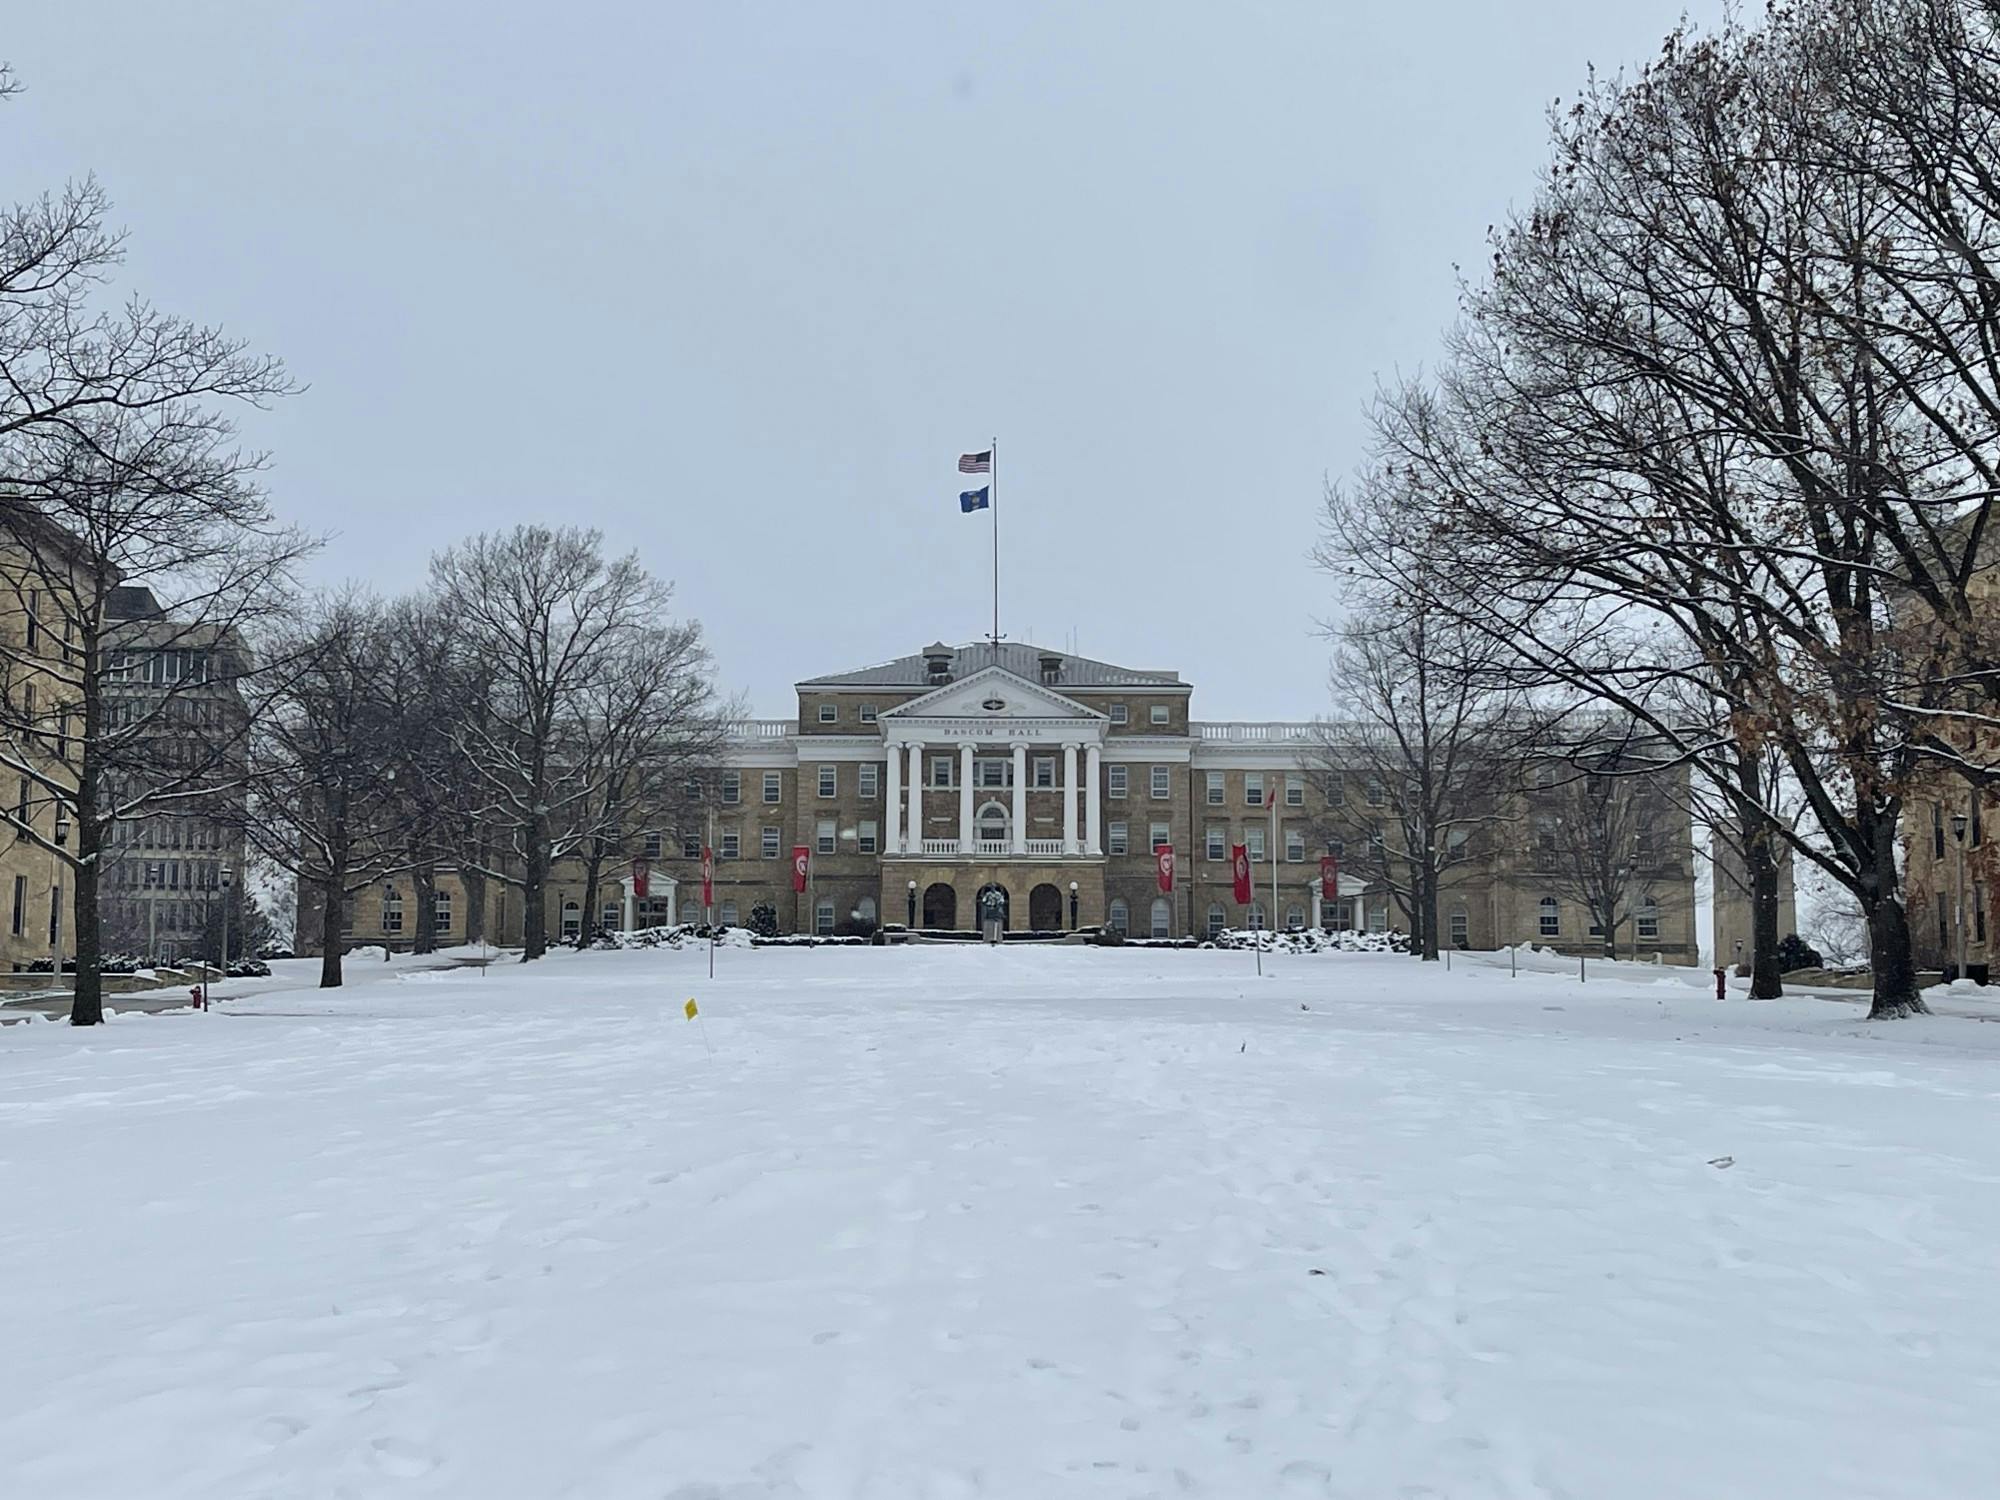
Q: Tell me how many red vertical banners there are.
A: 6